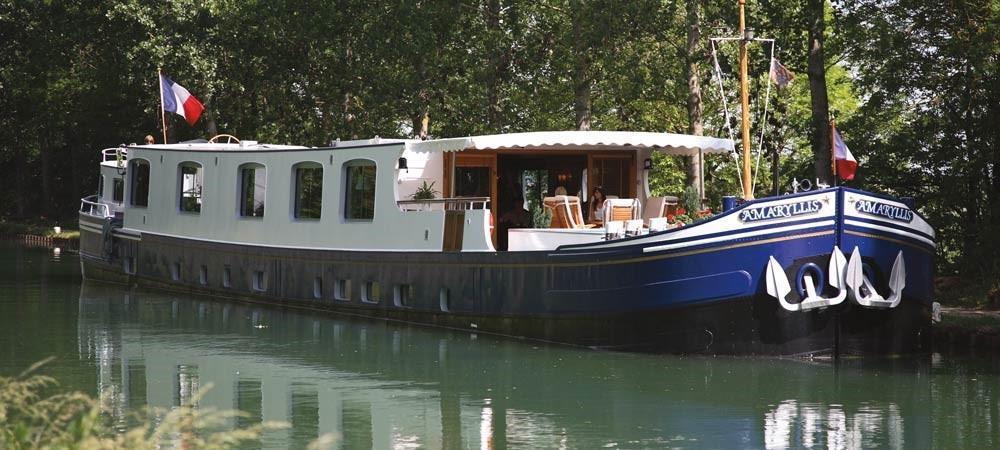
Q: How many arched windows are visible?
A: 5